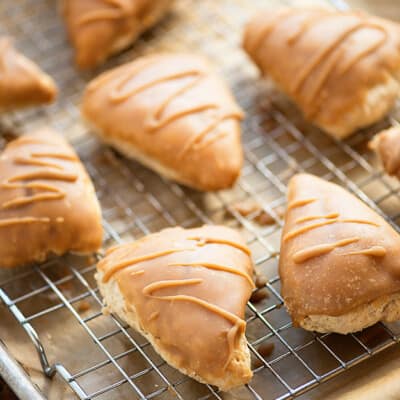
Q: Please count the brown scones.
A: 8